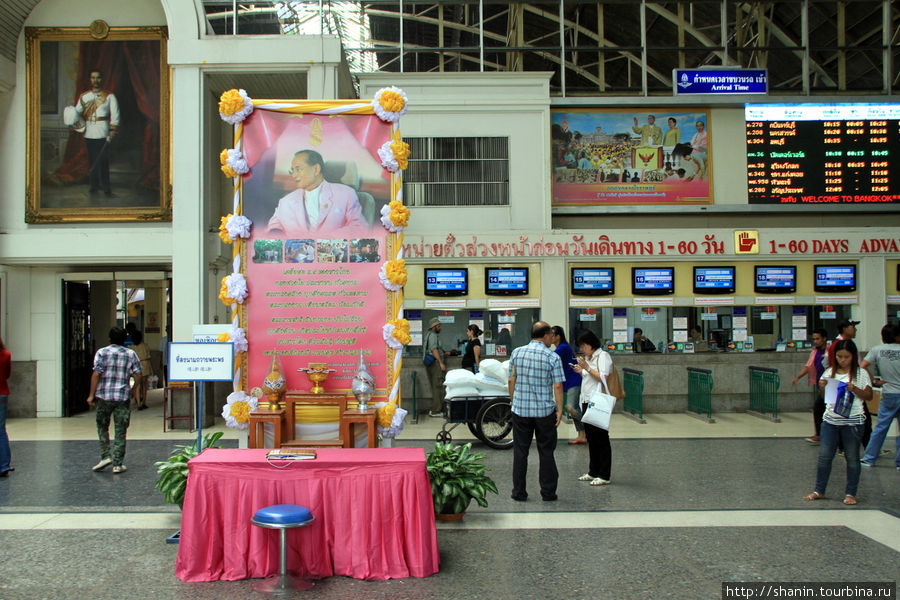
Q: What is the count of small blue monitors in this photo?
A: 7